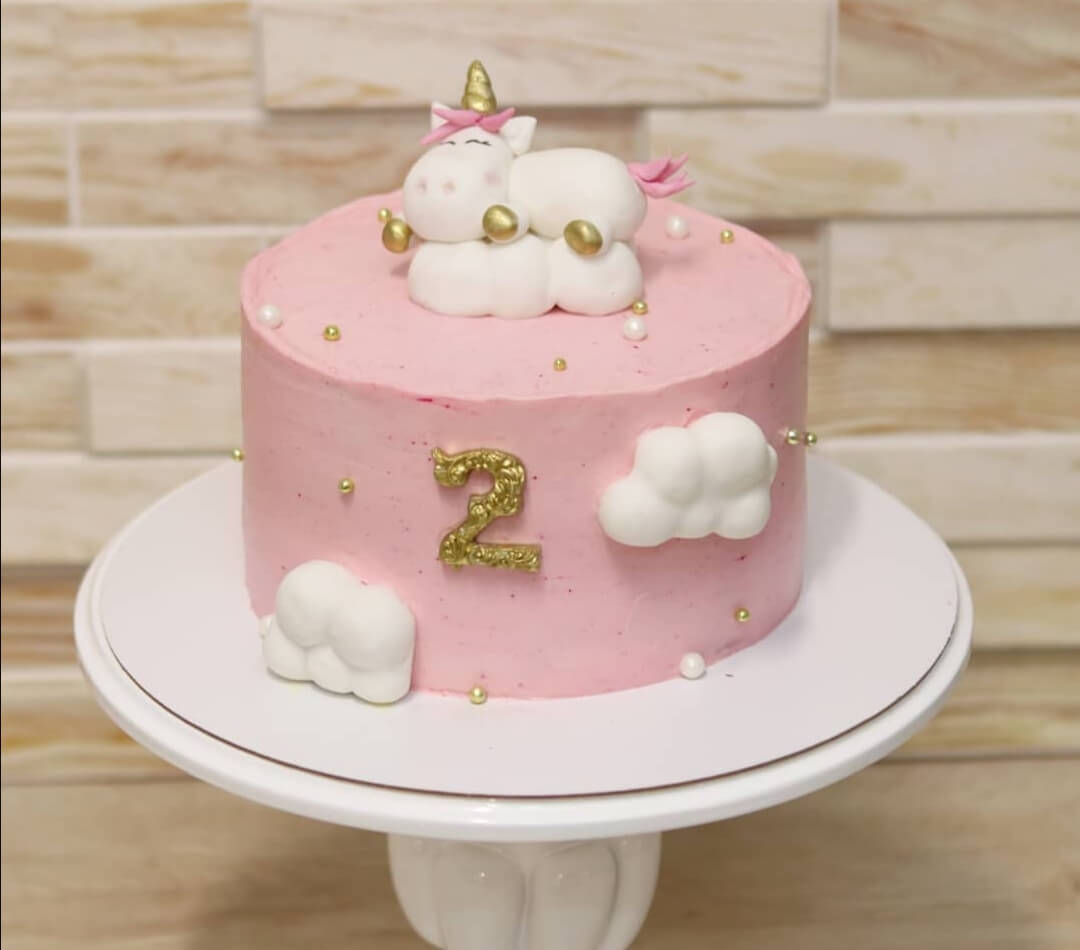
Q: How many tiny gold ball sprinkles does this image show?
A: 11